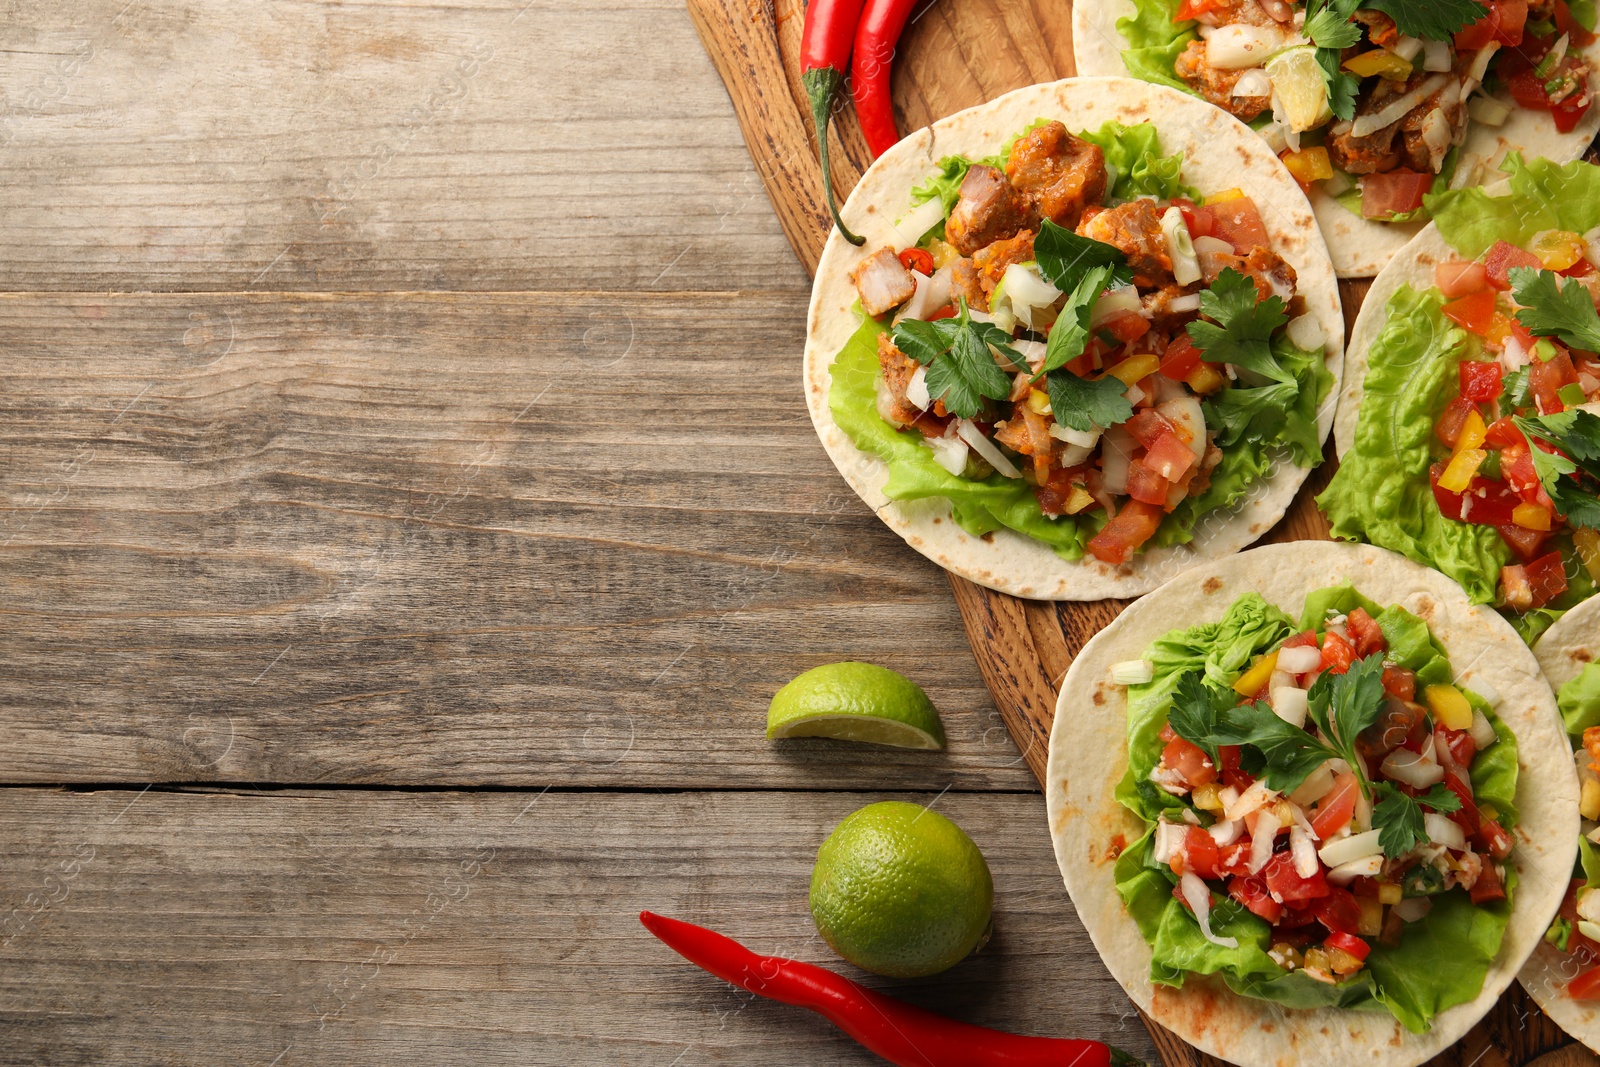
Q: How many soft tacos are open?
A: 5